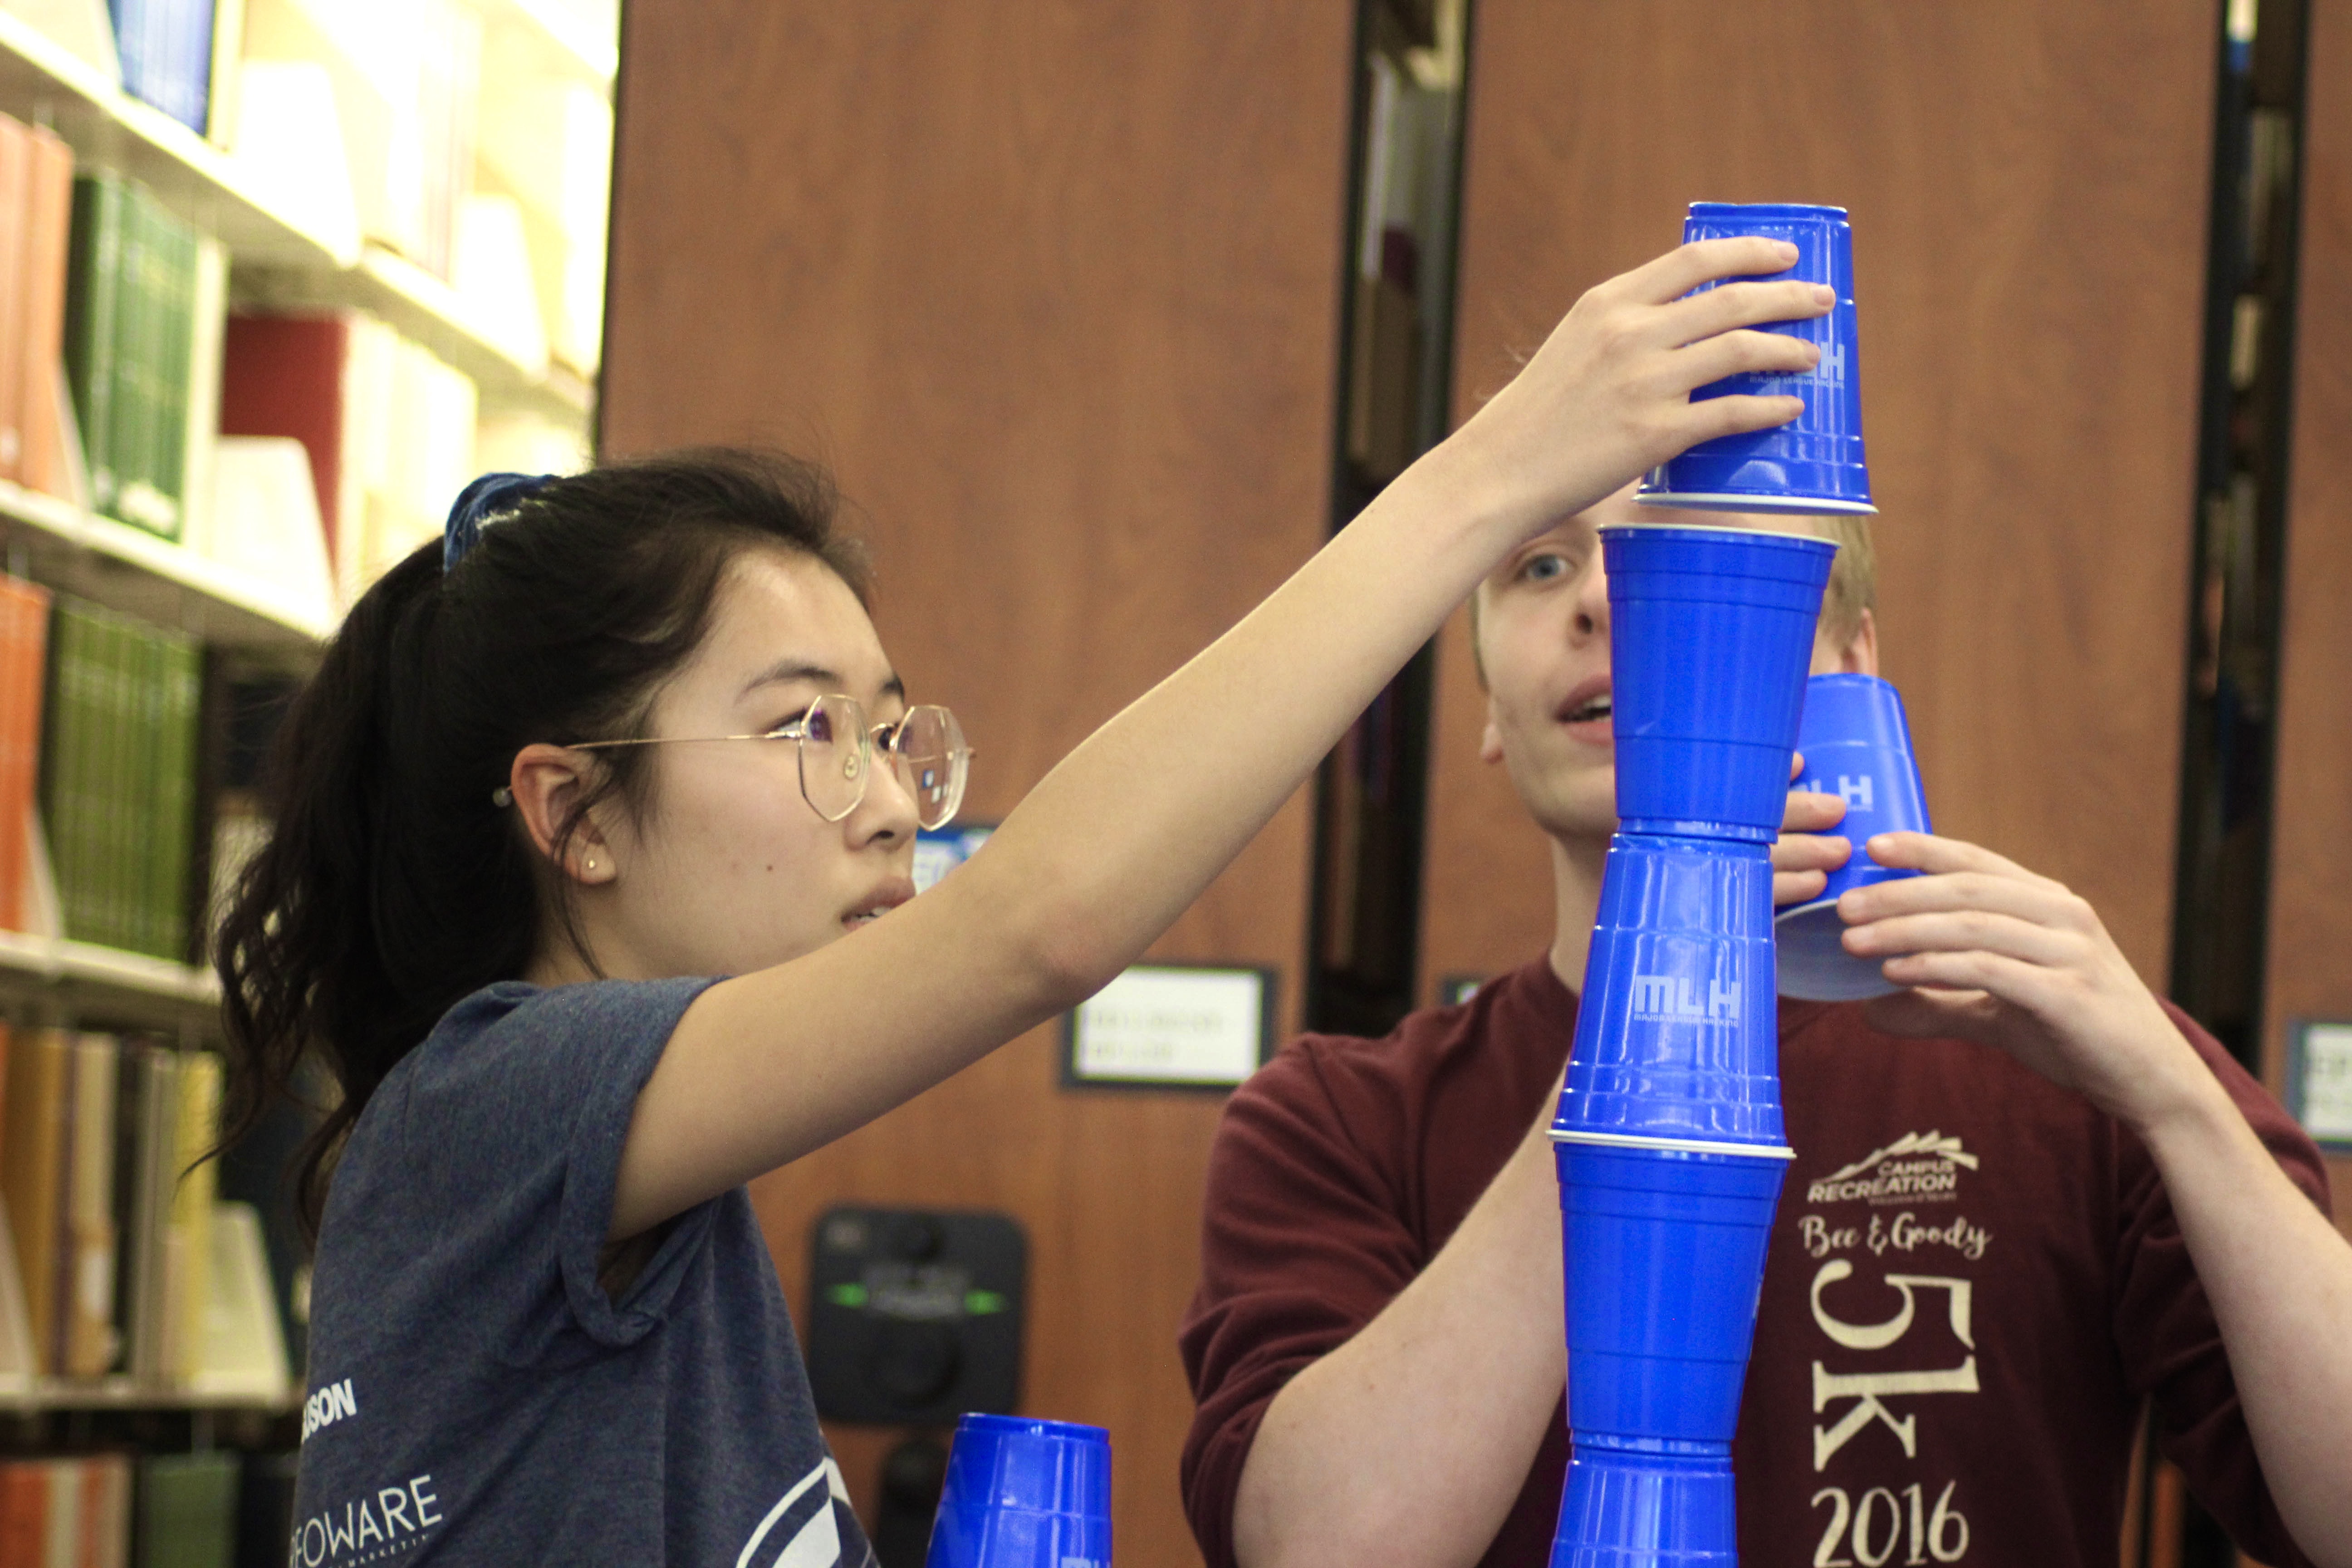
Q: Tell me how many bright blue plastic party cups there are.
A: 7